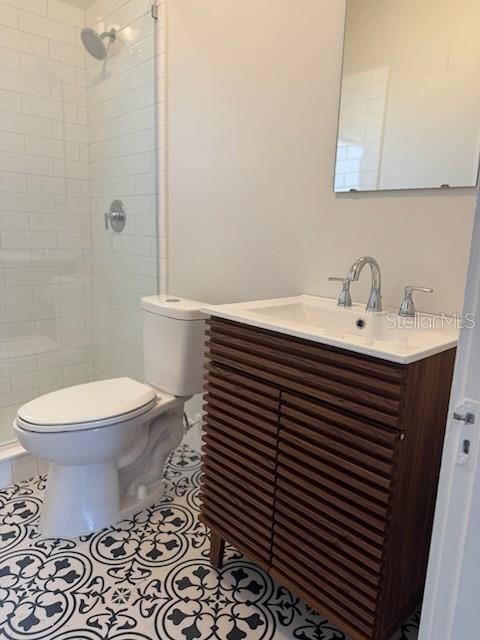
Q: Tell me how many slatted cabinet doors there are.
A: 2